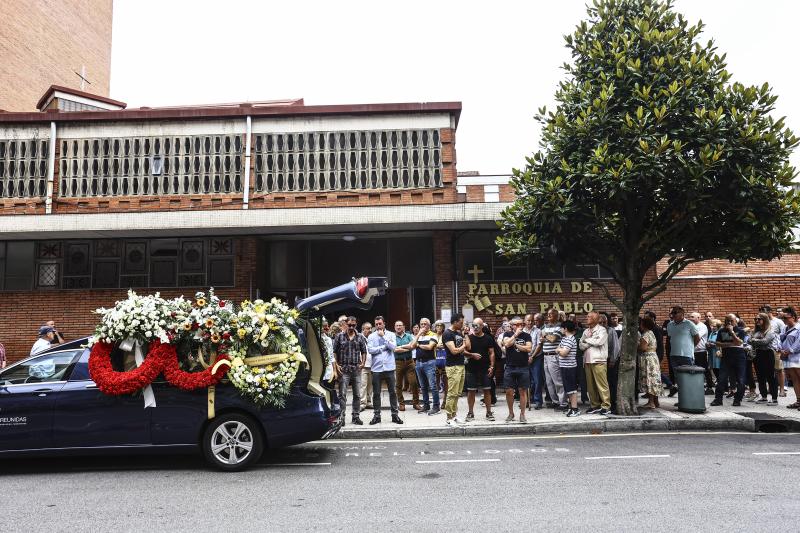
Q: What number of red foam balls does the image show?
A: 0